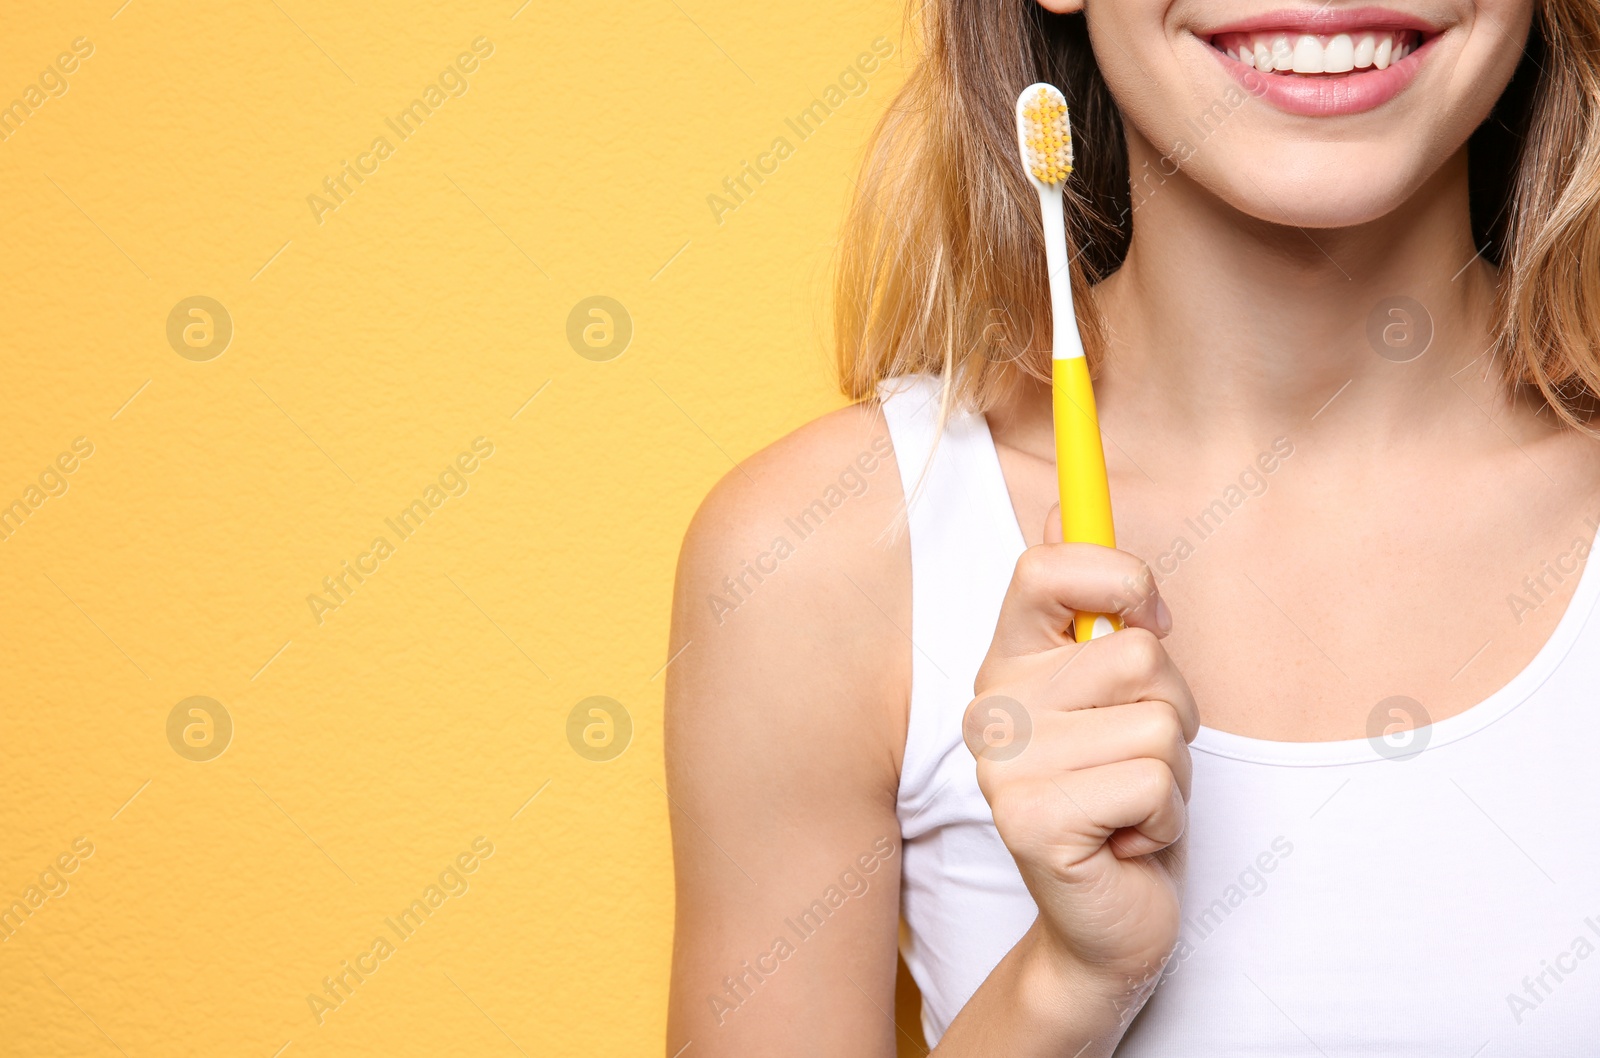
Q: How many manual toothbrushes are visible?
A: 1